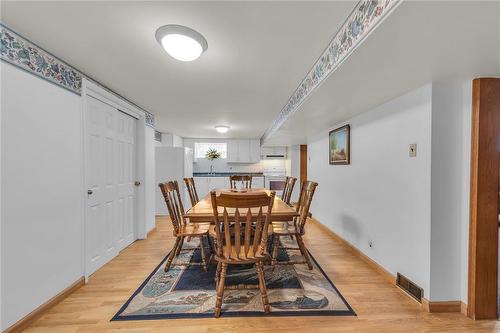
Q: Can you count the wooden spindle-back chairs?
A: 6